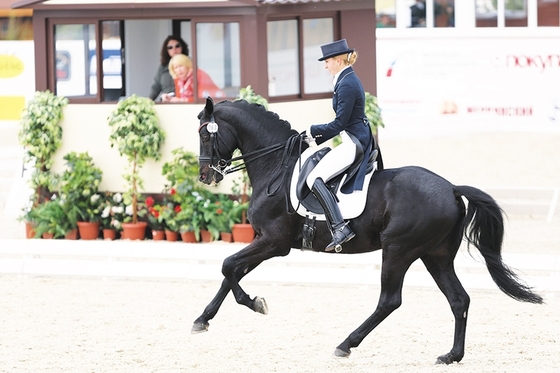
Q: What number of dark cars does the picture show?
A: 0